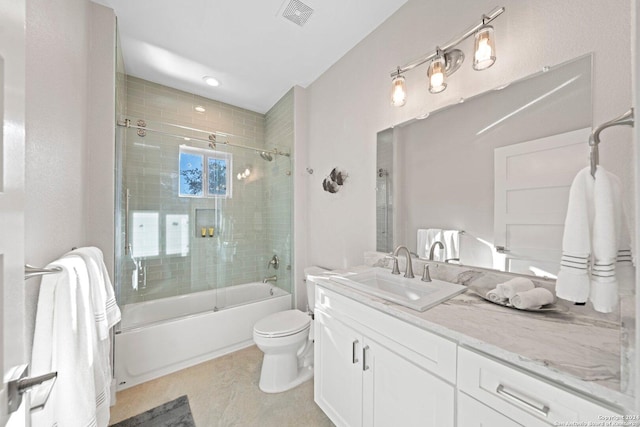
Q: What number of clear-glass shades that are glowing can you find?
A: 3